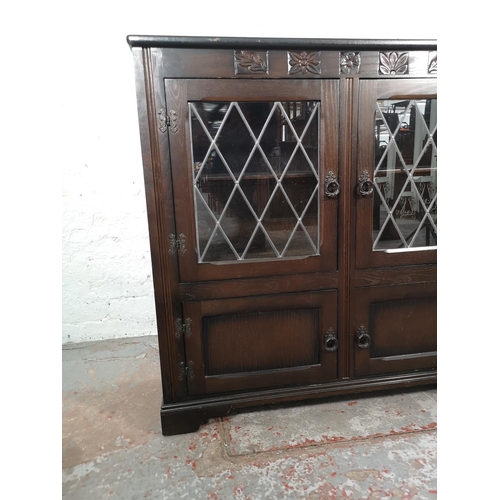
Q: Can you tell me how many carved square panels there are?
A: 5